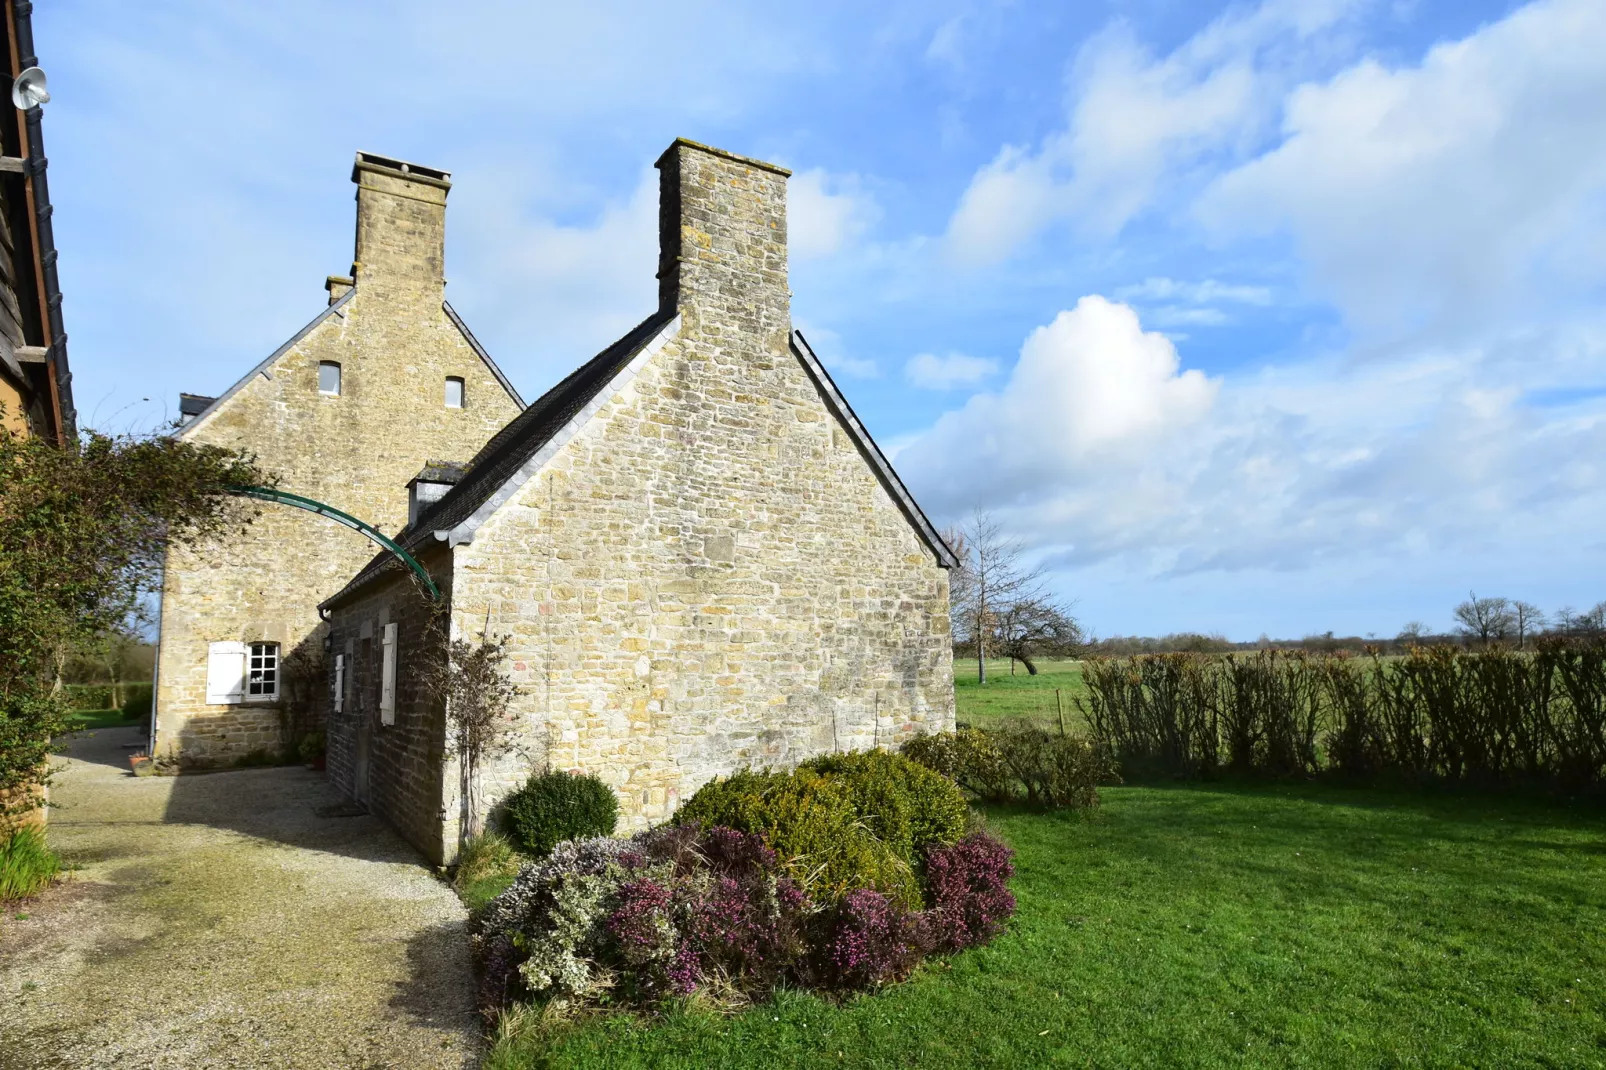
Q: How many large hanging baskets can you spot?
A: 0